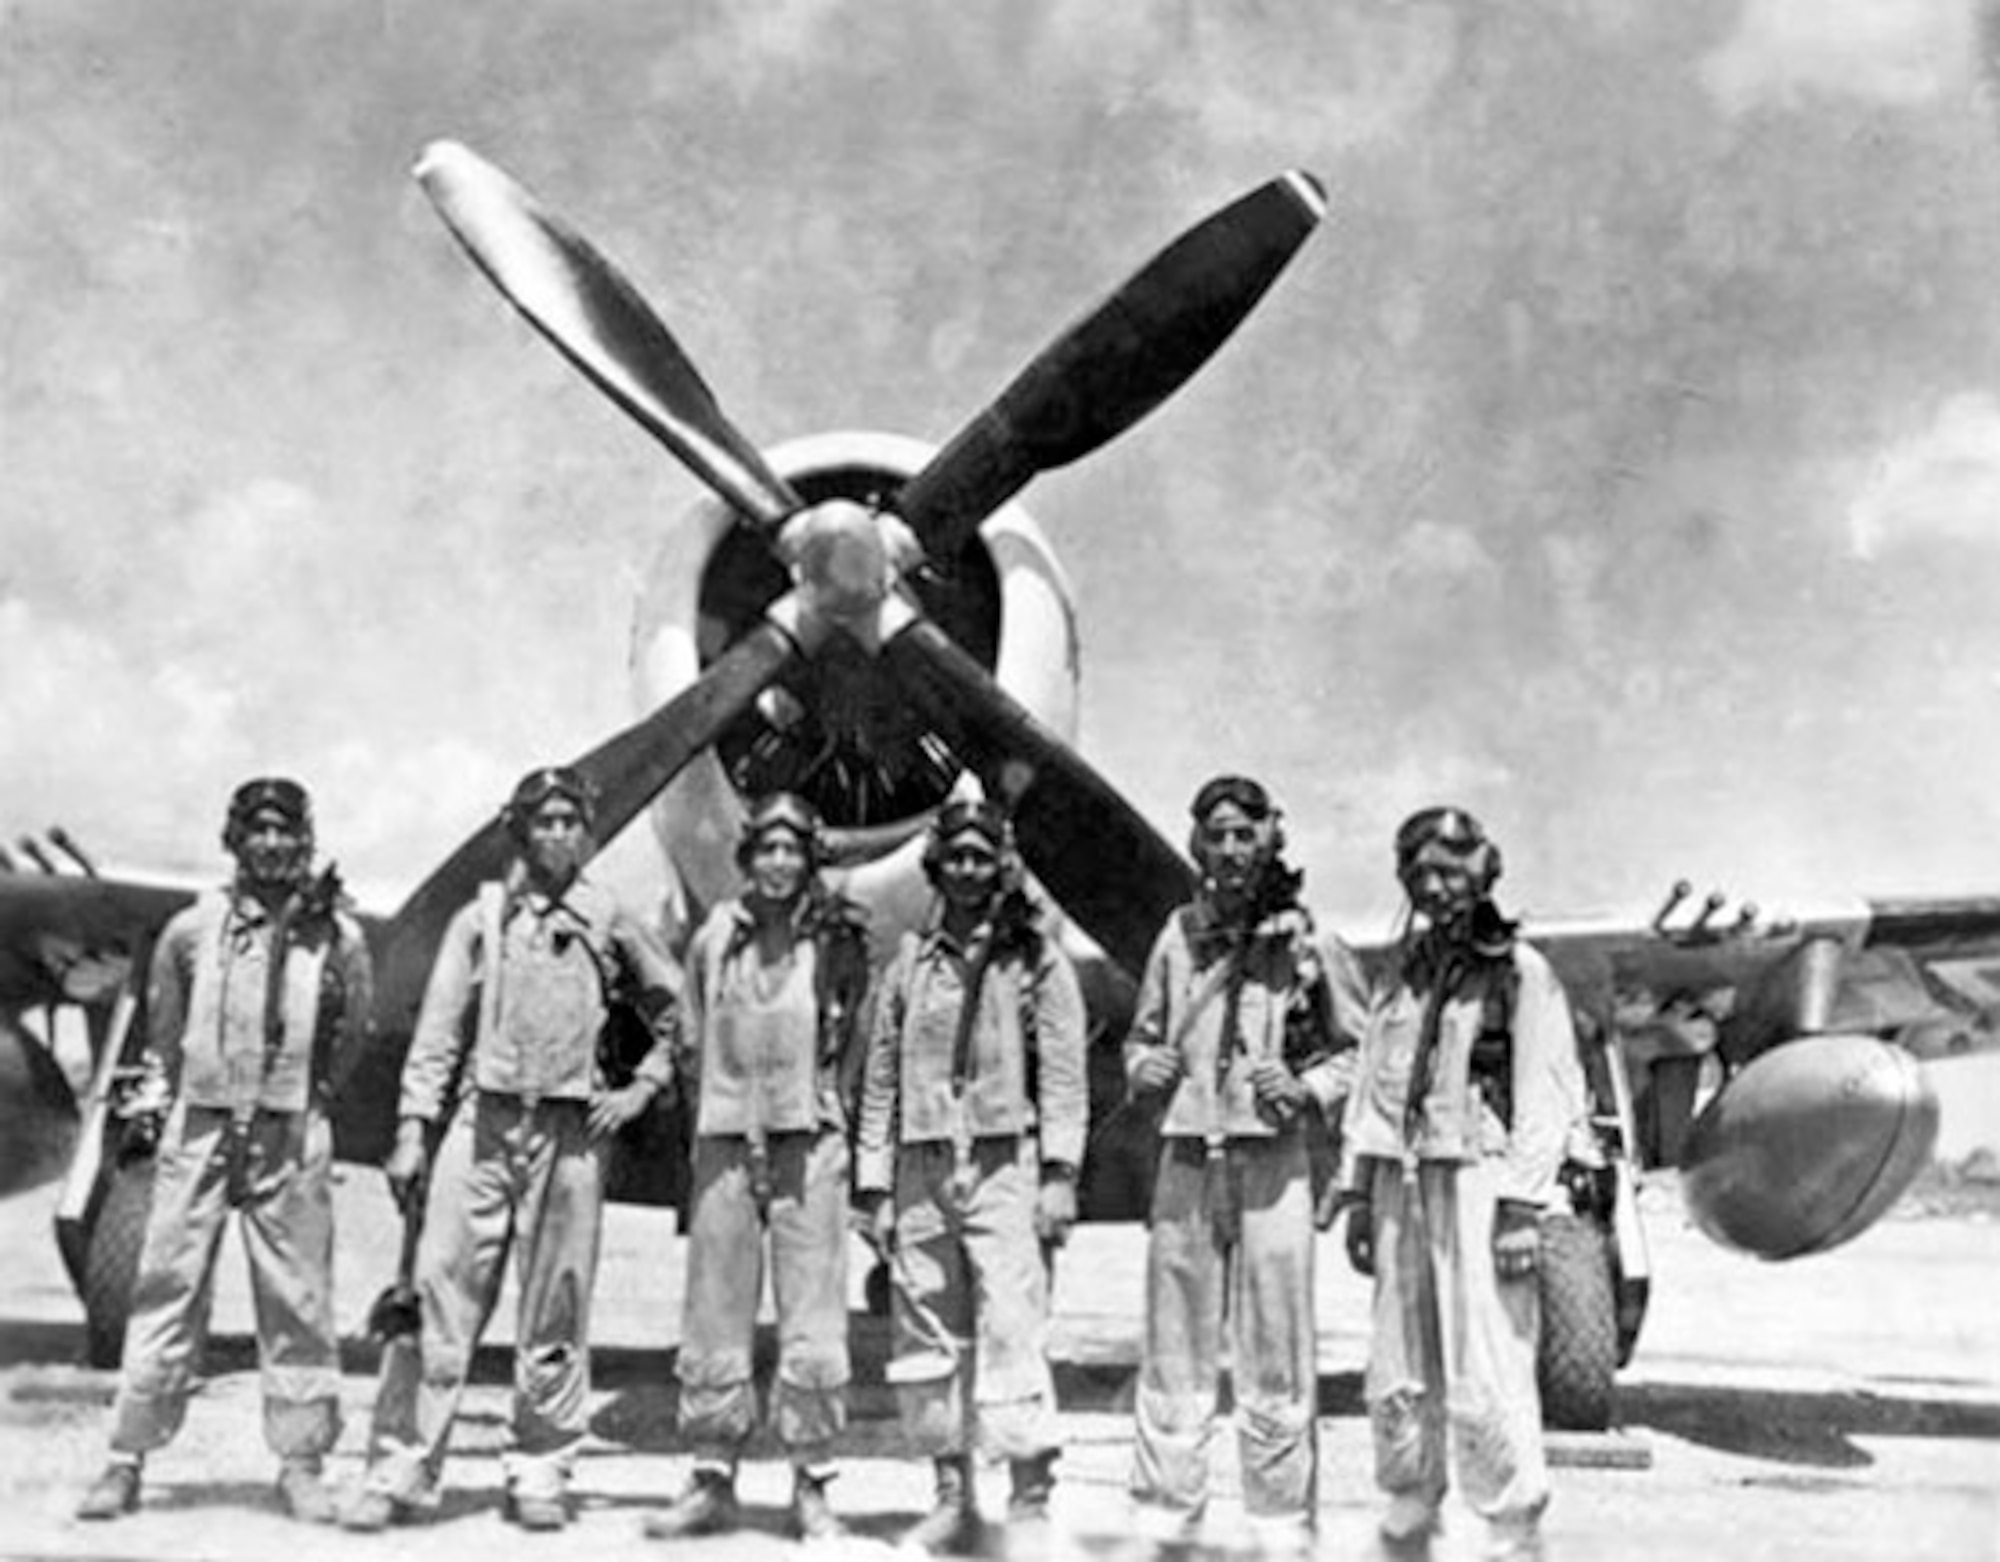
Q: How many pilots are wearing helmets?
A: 6